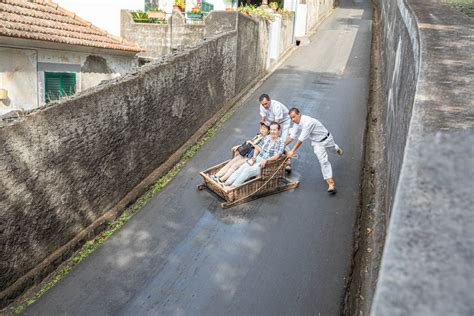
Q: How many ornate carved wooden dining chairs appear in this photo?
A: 0